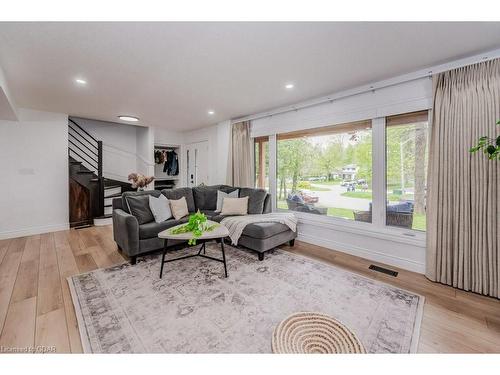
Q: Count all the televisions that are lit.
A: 0